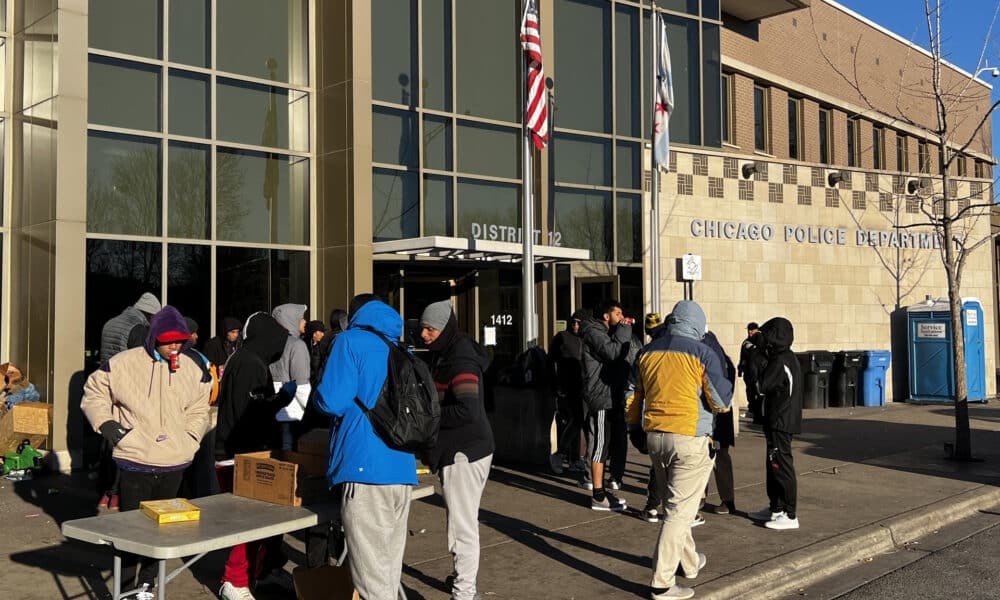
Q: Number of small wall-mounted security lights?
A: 3